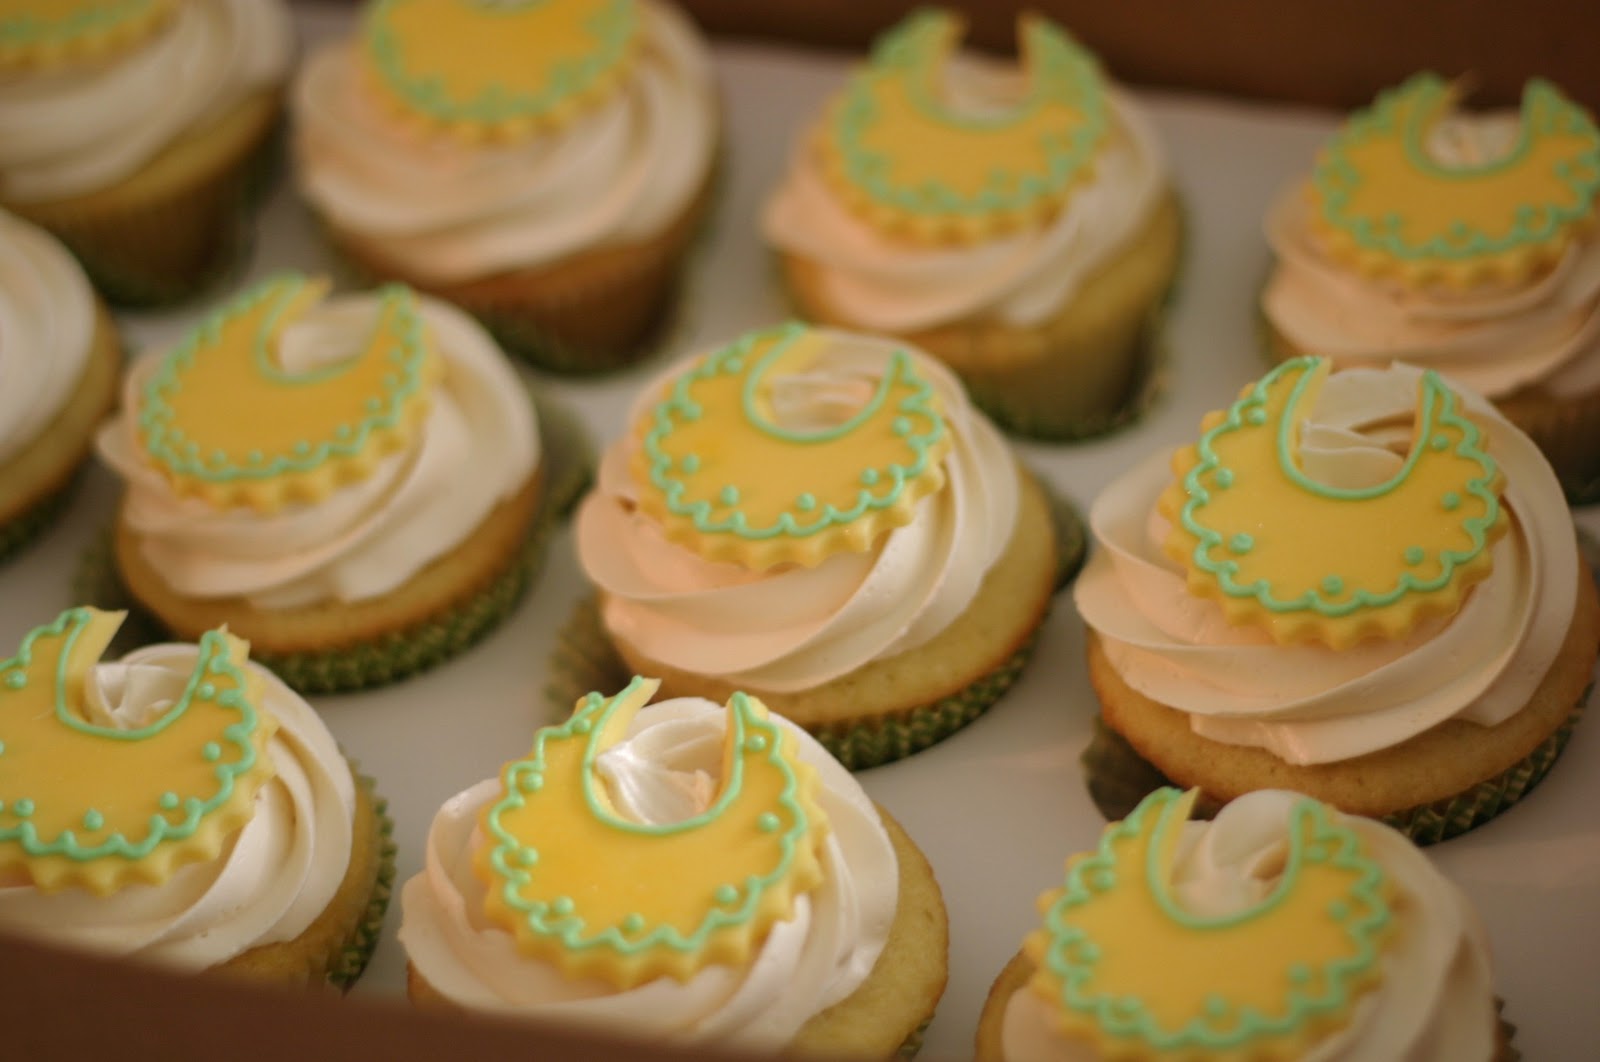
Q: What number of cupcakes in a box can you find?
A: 11